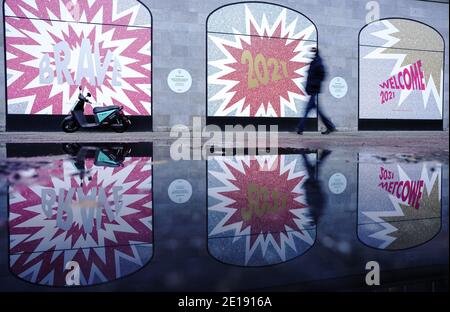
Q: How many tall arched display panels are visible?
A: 3